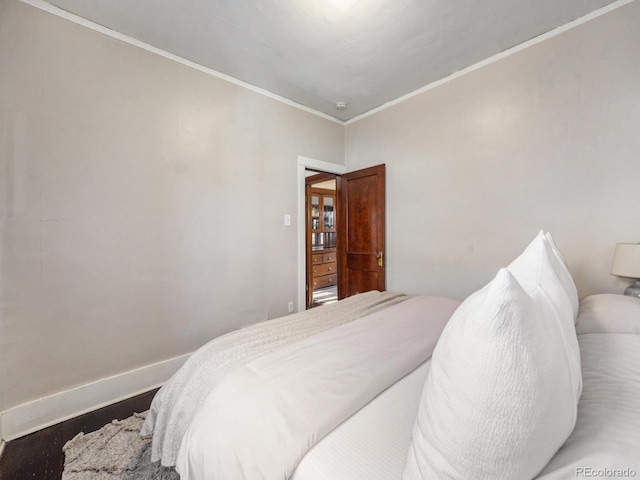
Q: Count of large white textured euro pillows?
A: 2